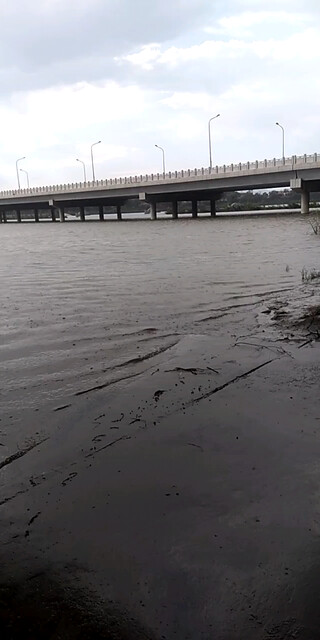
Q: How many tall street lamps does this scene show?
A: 7